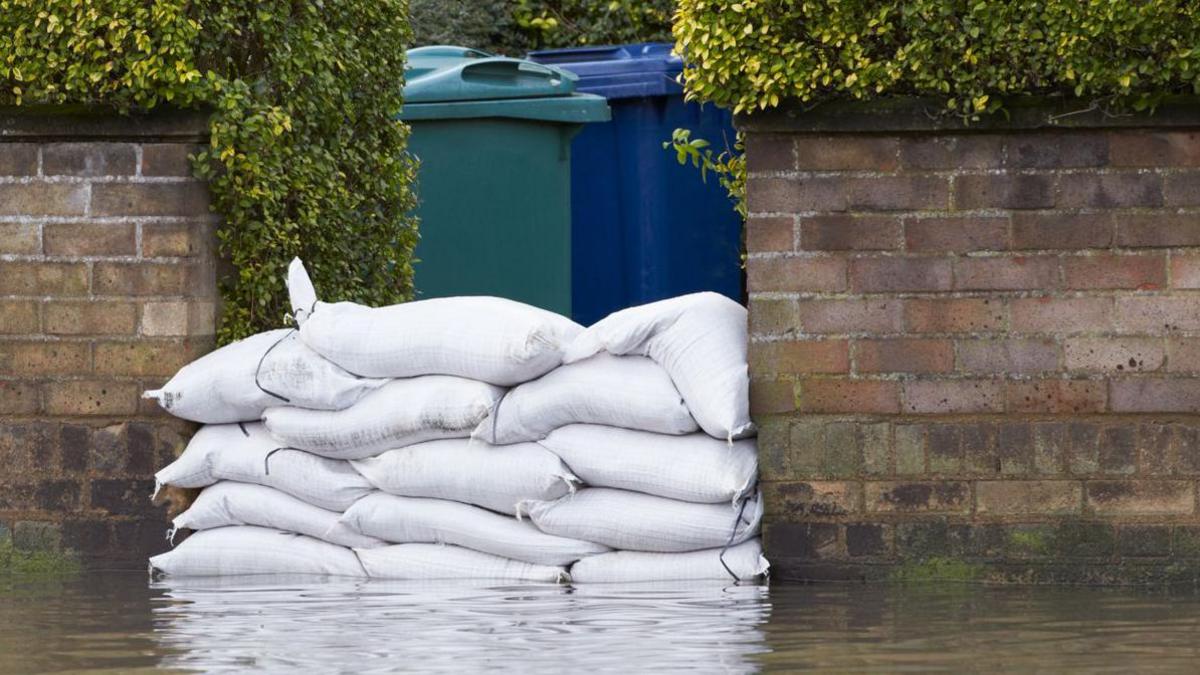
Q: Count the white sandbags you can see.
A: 14